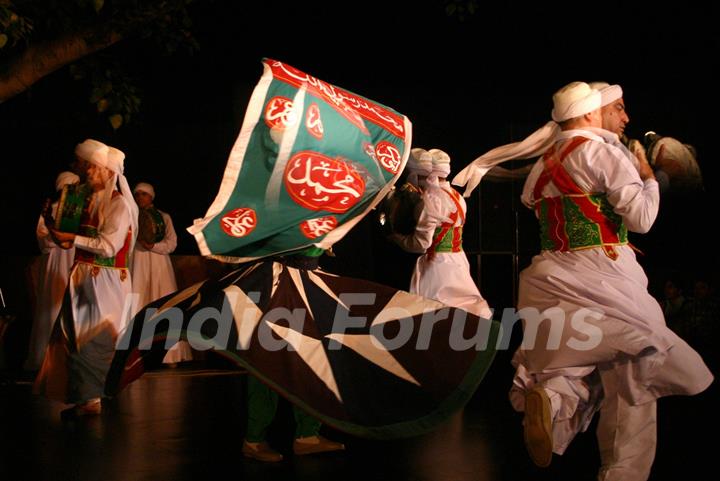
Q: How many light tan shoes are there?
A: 3